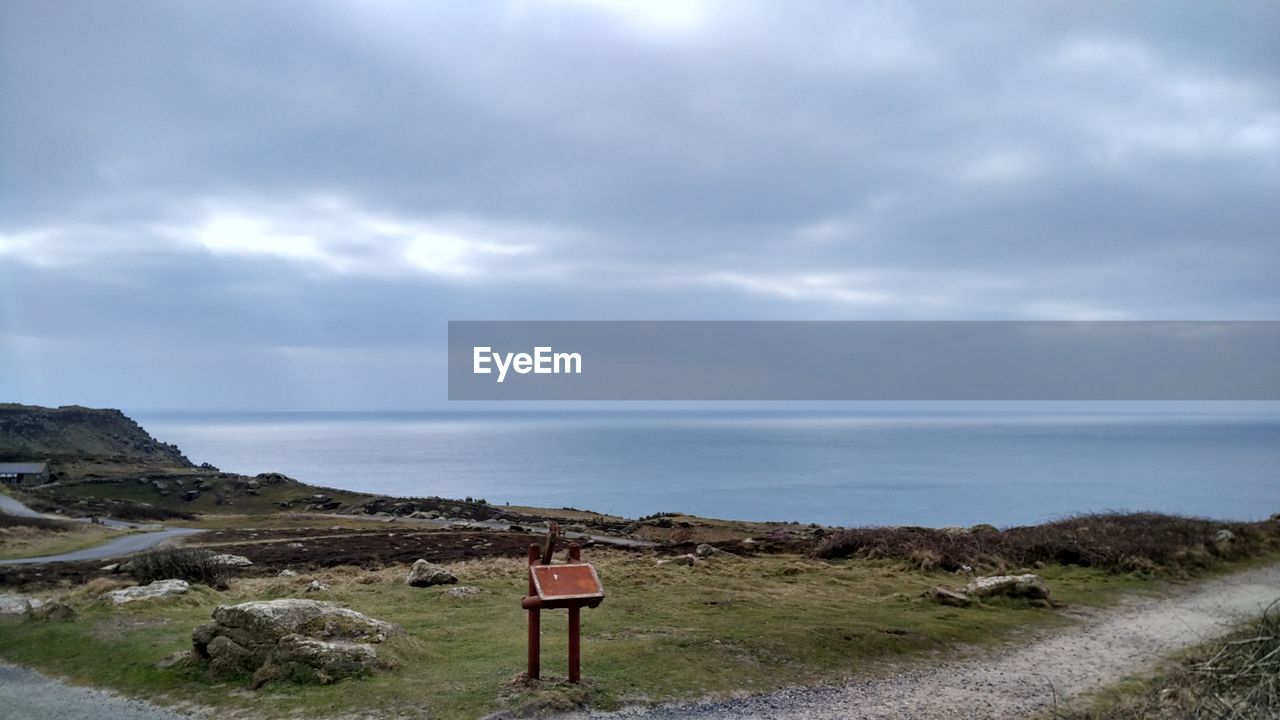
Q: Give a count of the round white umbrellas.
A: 0